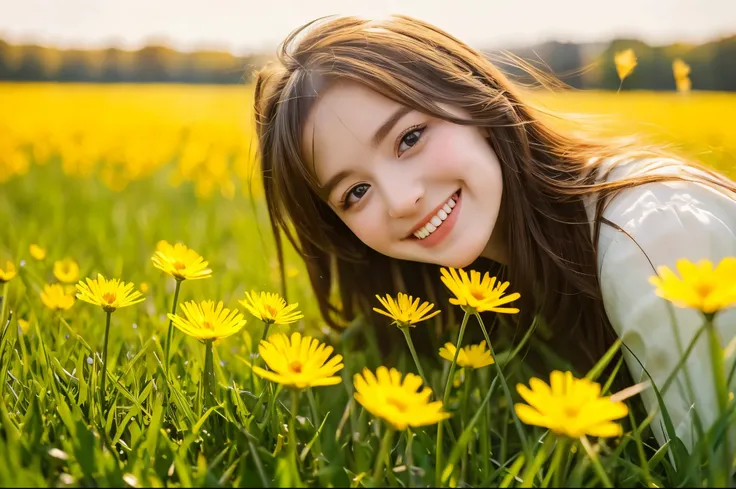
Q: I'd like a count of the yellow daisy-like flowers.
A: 11